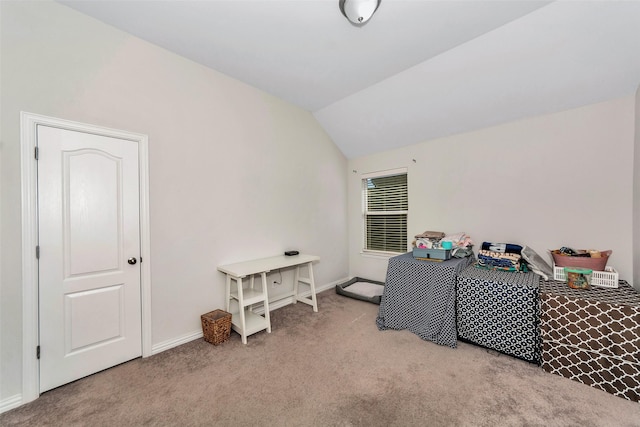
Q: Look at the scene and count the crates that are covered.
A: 3